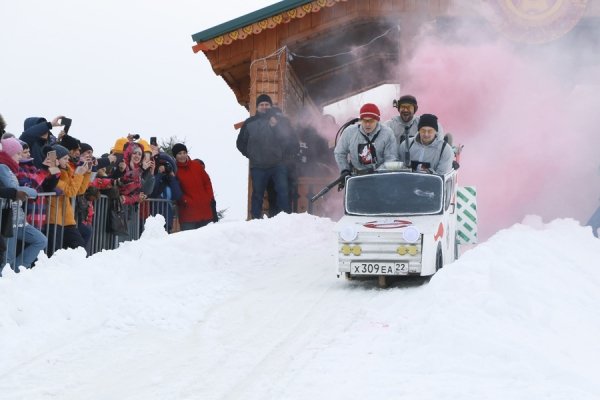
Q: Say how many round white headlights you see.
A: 2